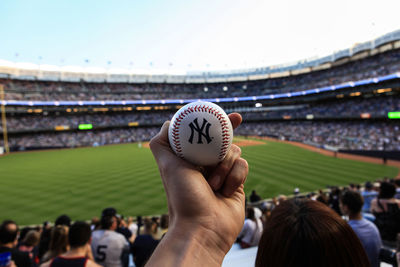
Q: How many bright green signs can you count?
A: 2